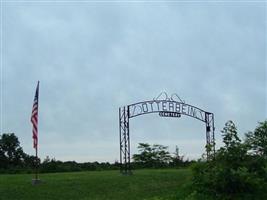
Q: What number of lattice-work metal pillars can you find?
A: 2